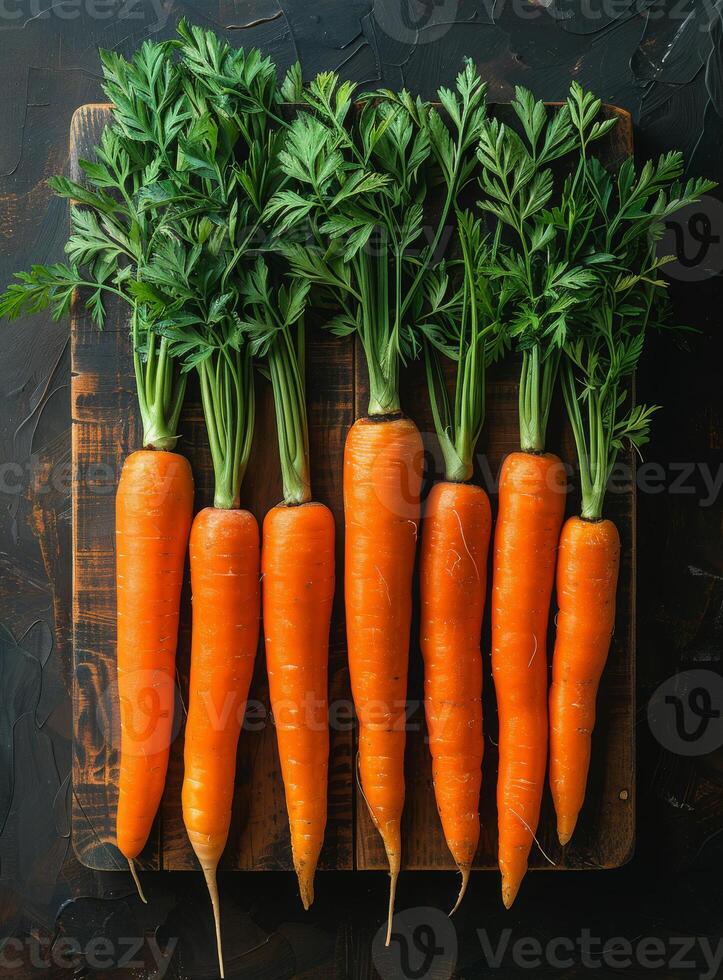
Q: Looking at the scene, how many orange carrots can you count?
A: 7